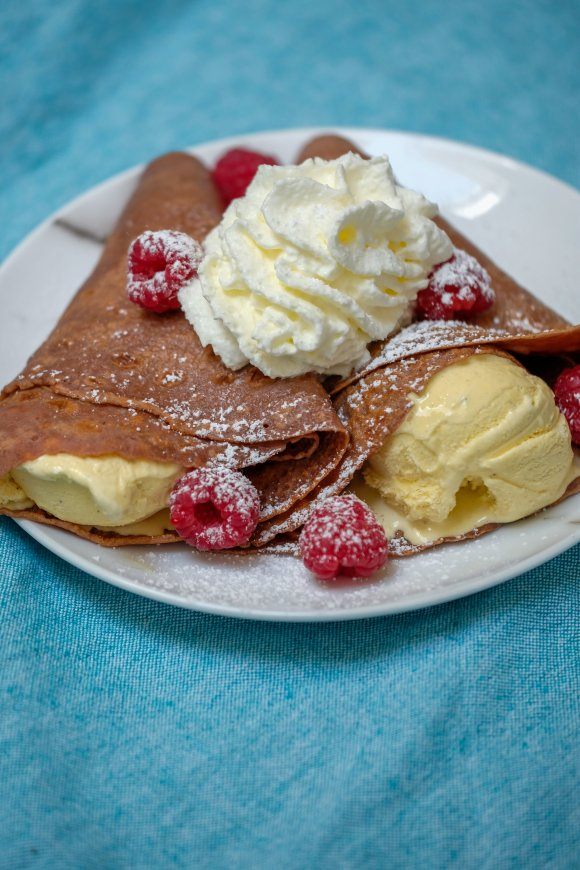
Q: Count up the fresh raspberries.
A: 6